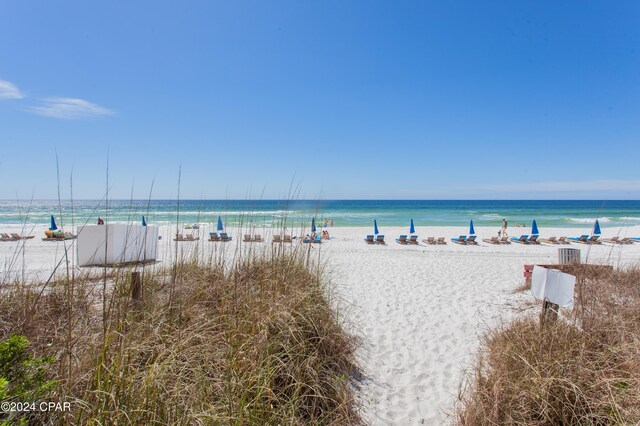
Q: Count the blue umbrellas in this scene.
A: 9